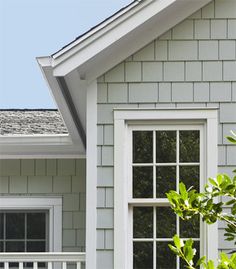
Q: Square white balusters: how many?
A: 6